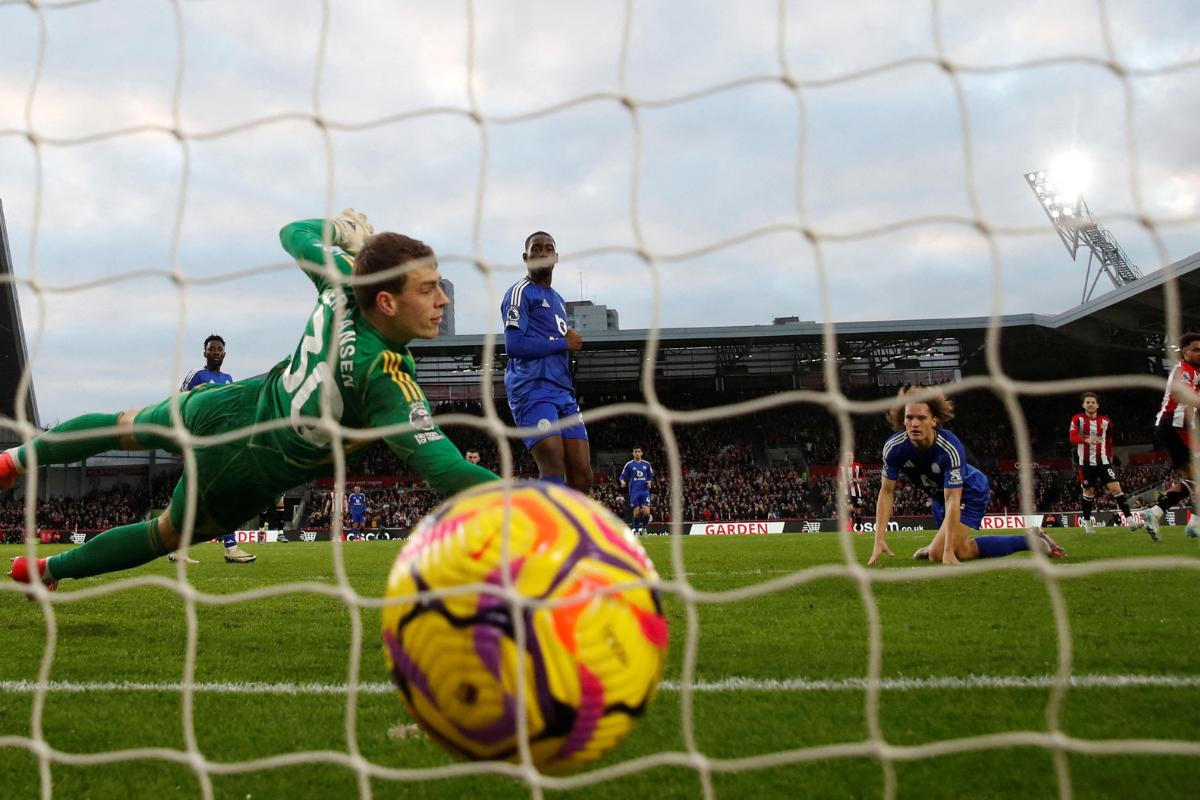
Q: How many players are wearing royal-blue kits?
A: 5